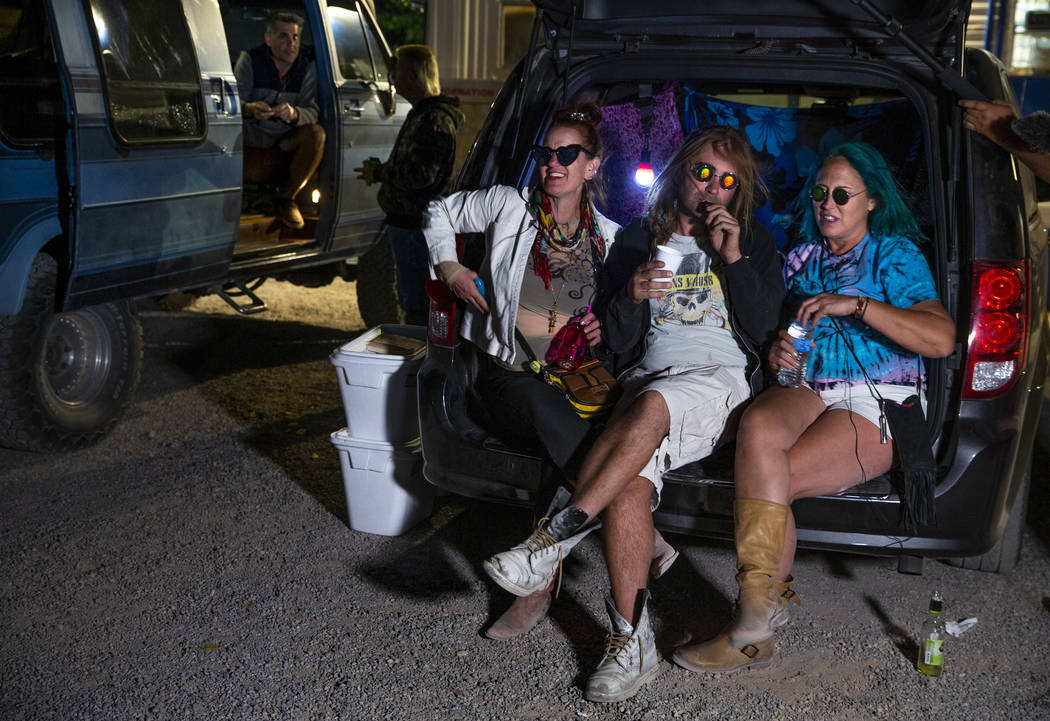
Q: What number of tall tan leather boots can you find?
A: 2